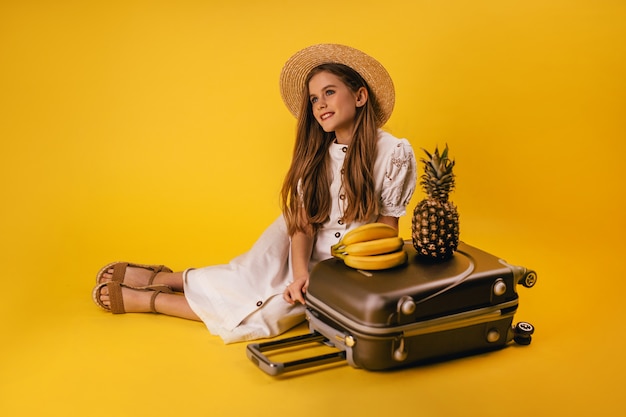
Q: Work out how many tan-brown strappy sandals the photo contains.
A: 2